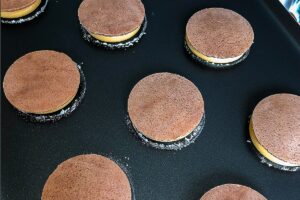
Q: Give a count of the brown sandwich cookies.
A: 8